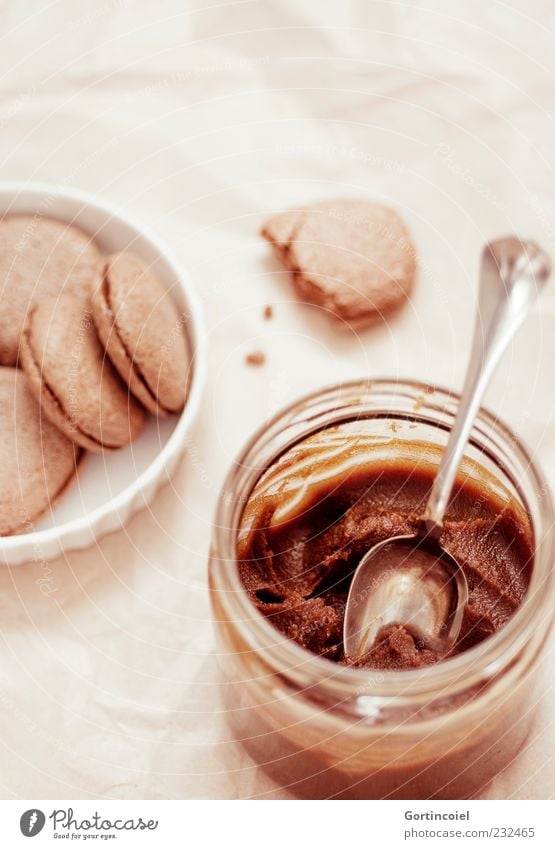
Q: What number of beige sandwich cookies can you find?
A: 5